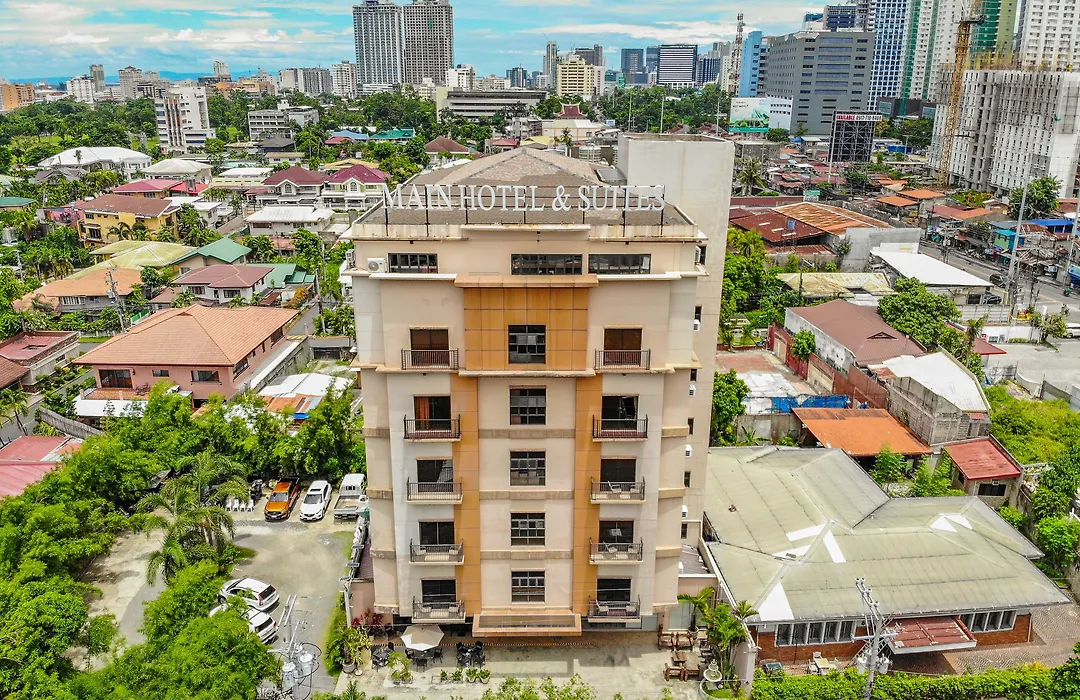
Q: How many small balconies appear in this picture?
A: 10